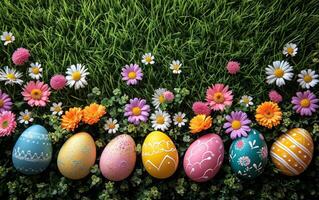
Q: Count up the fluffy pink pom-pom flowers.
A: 6